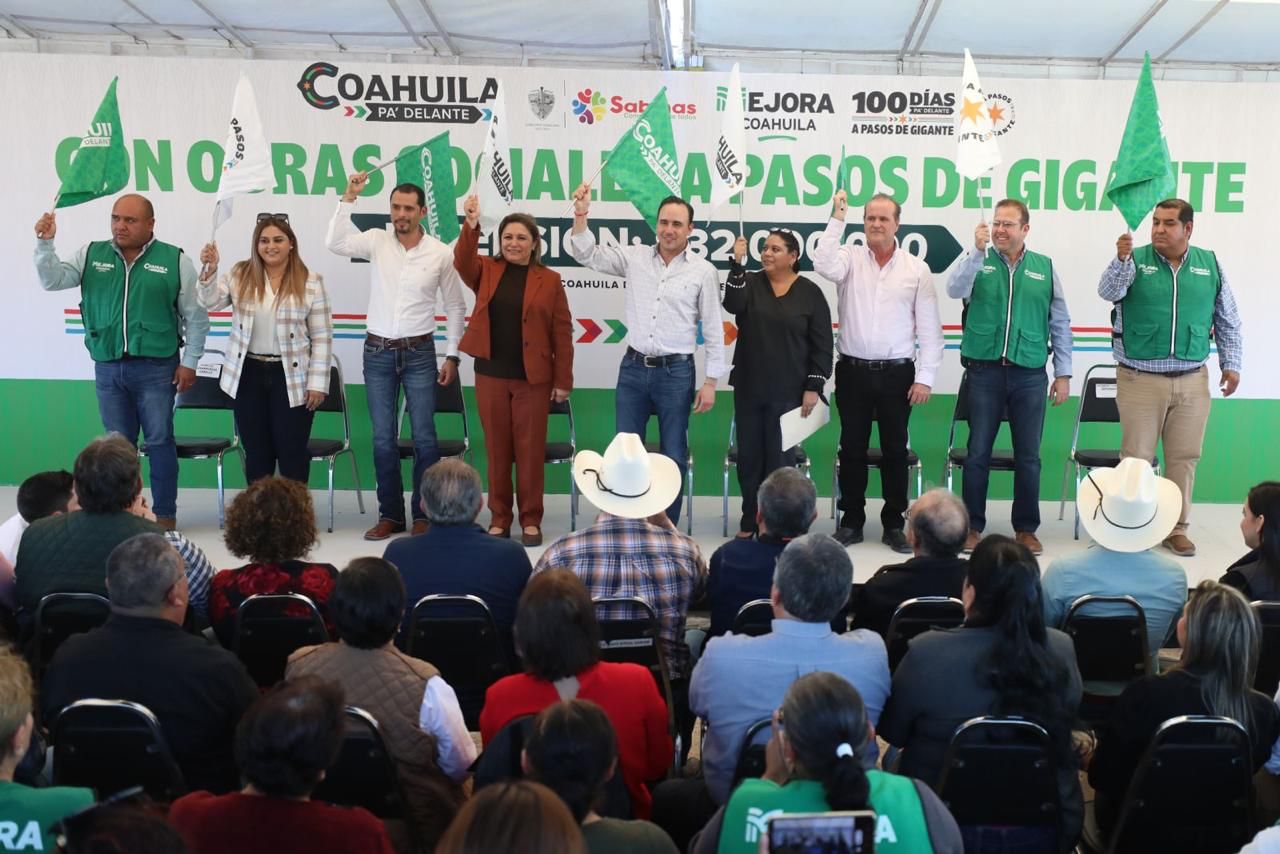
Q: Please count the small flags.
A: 9